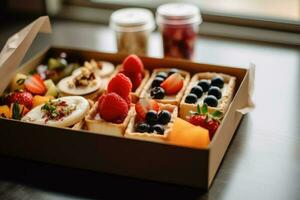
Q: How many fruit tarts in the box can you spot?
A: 5